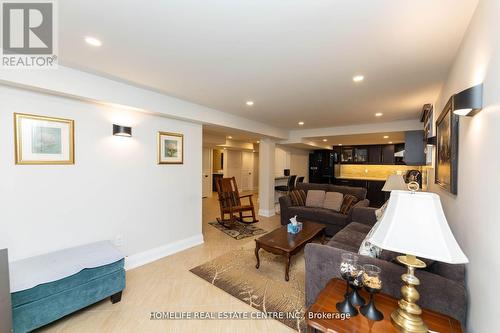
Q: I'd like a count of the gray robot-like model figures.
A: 0